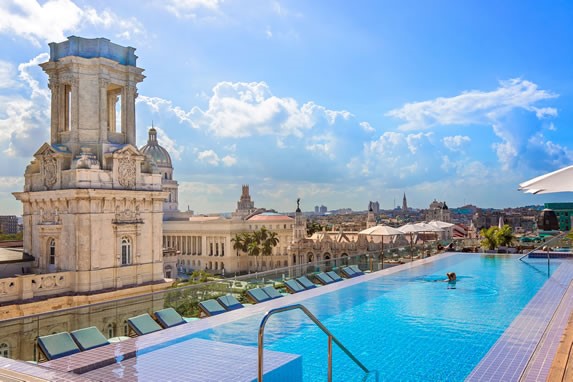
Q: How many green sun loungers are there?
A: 14